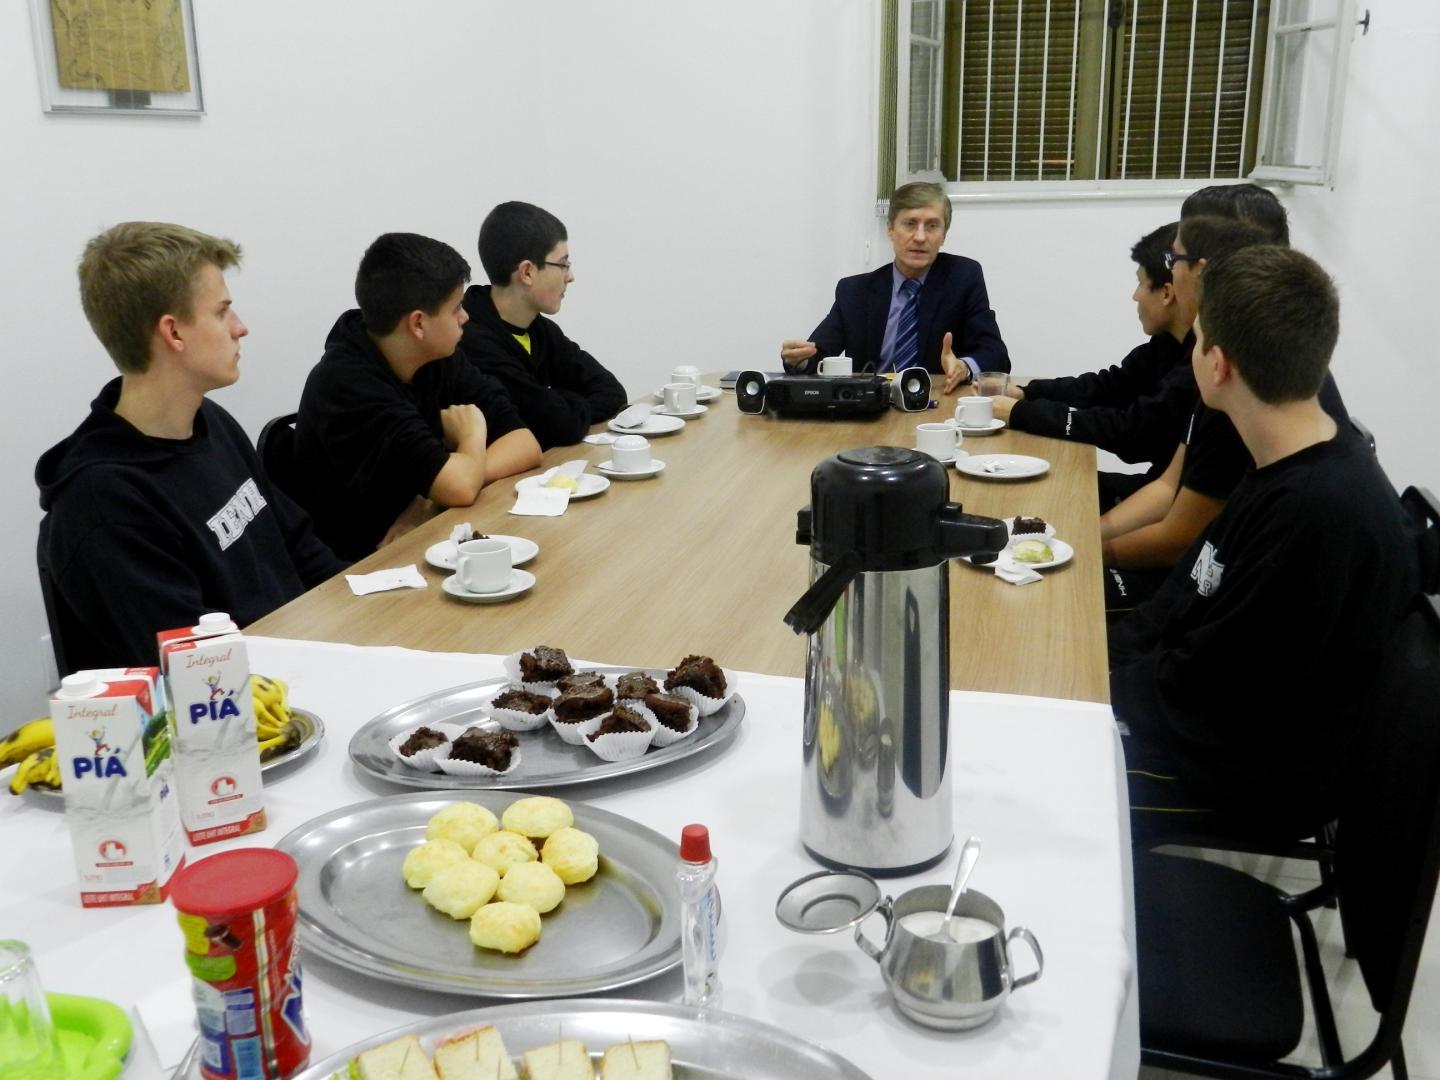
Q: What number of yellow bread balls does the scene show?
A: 8